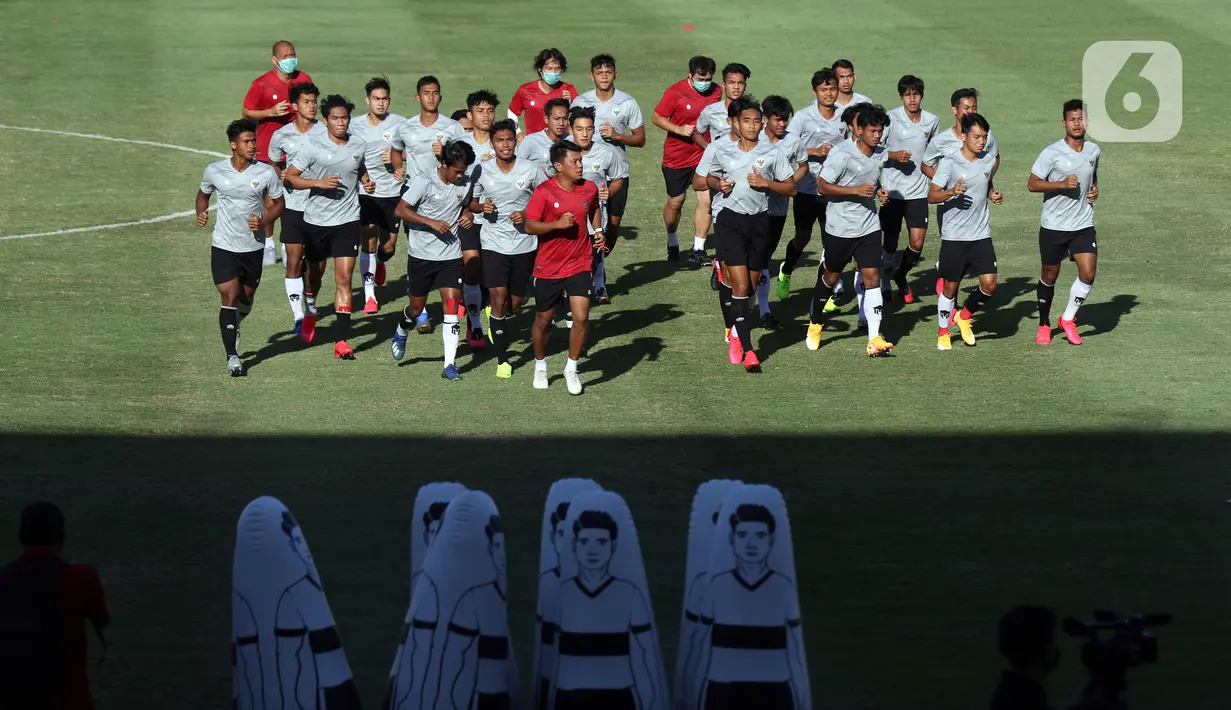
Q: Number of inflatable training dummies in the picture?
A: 7